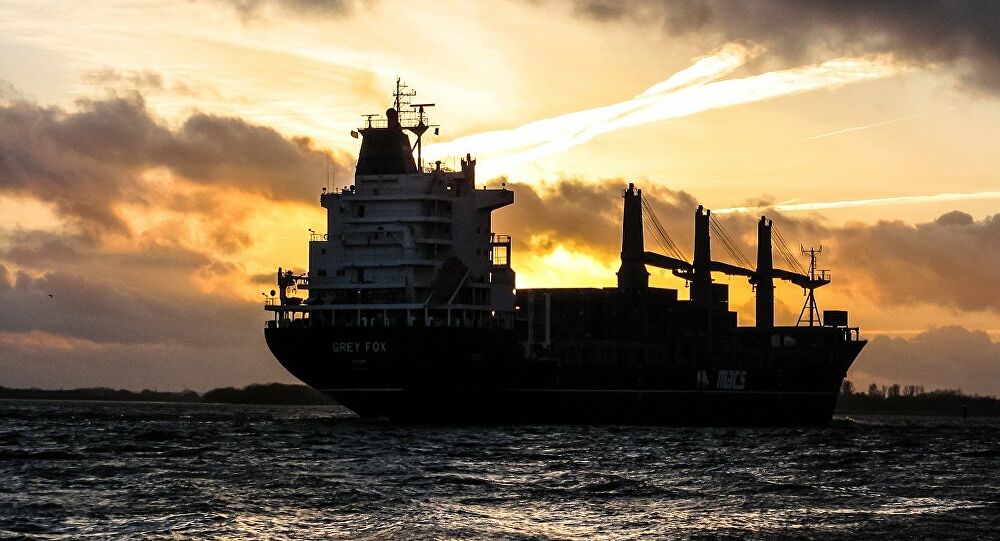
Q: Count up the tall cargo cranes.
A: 3